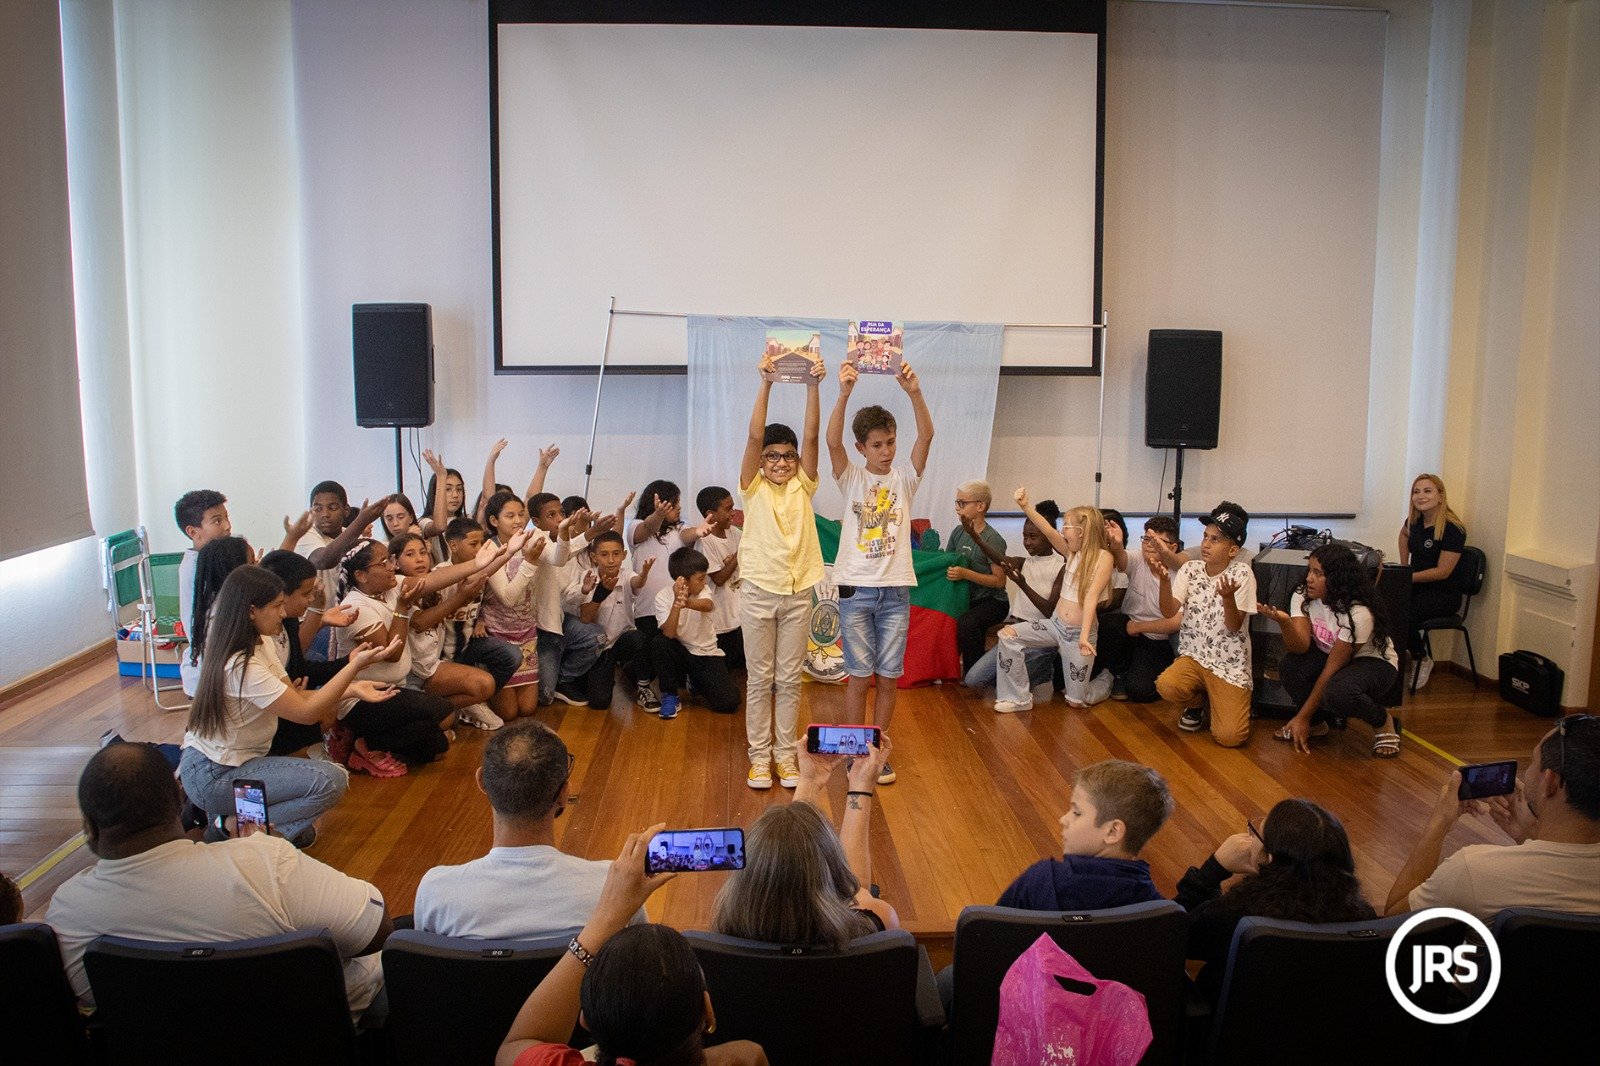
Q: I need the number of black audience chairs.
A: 7